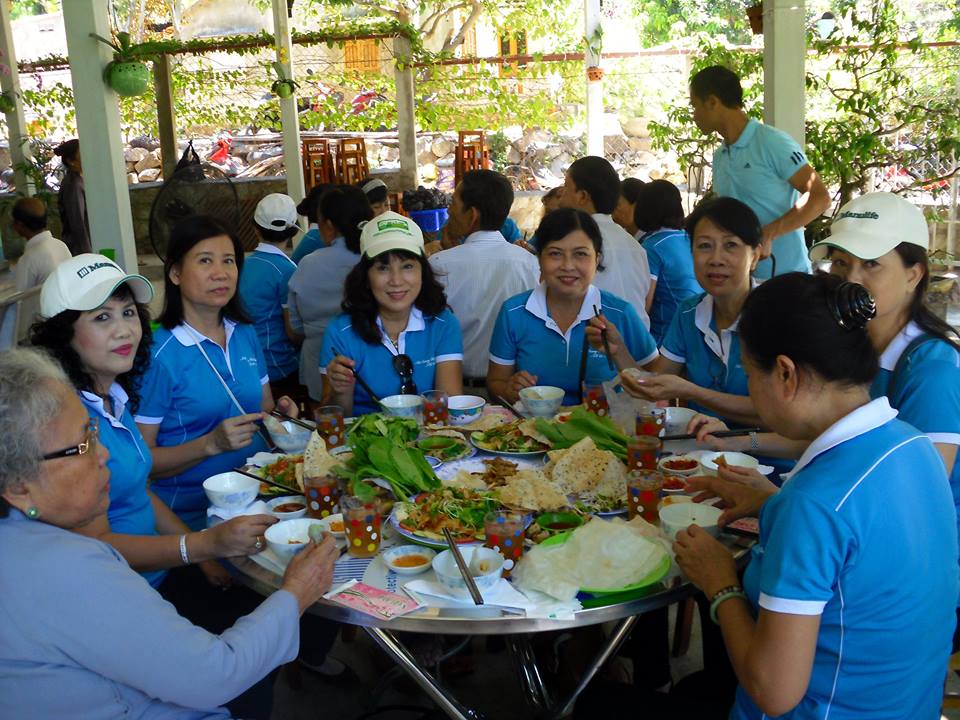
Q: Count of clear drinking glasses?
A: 9